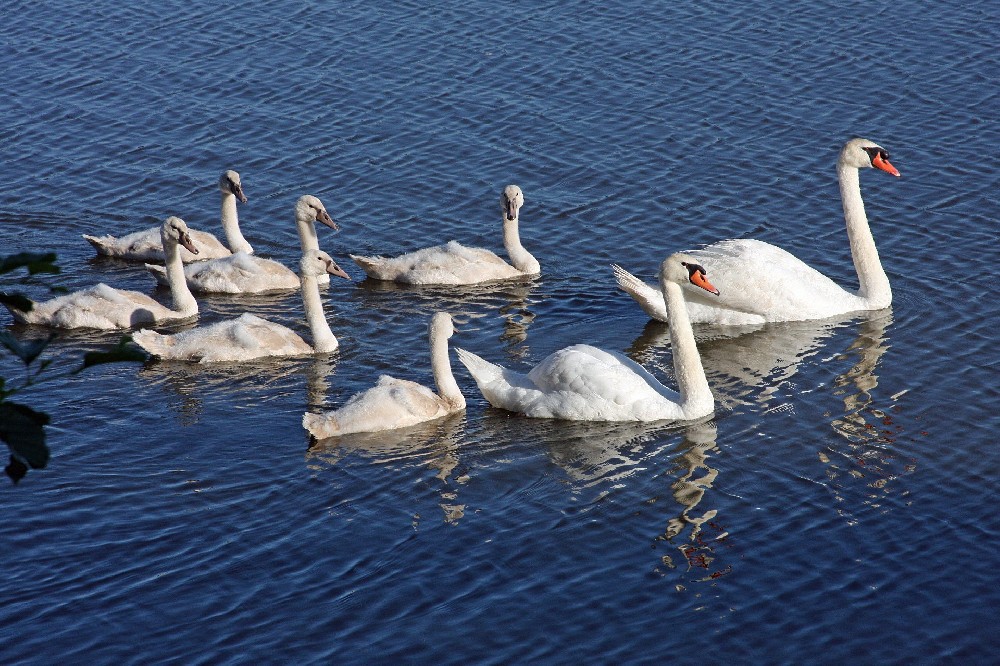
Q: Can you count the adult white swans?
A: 2